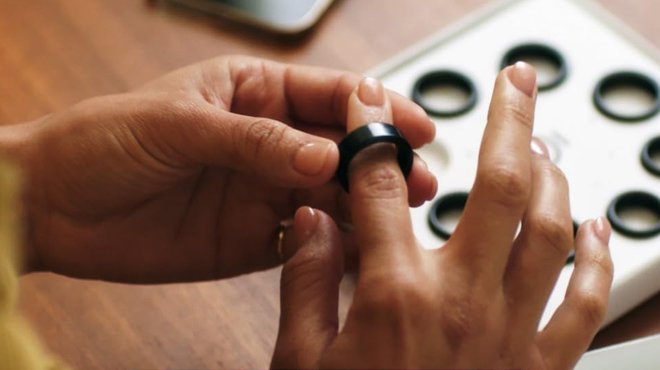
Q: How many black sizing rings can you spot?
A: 8